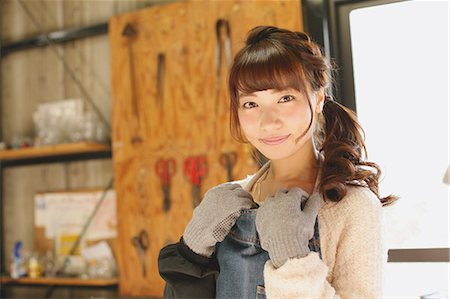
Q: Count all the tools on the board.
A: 7